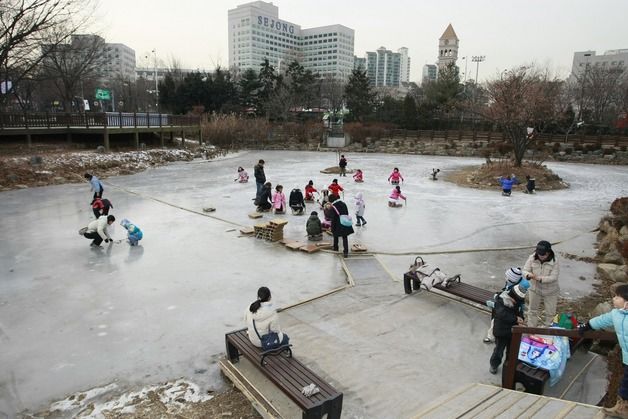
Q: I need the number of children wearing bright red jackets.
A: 2